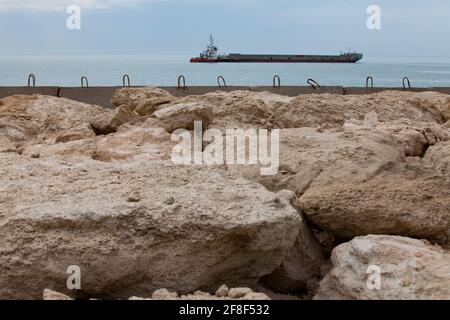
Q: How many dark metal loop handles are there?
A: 9